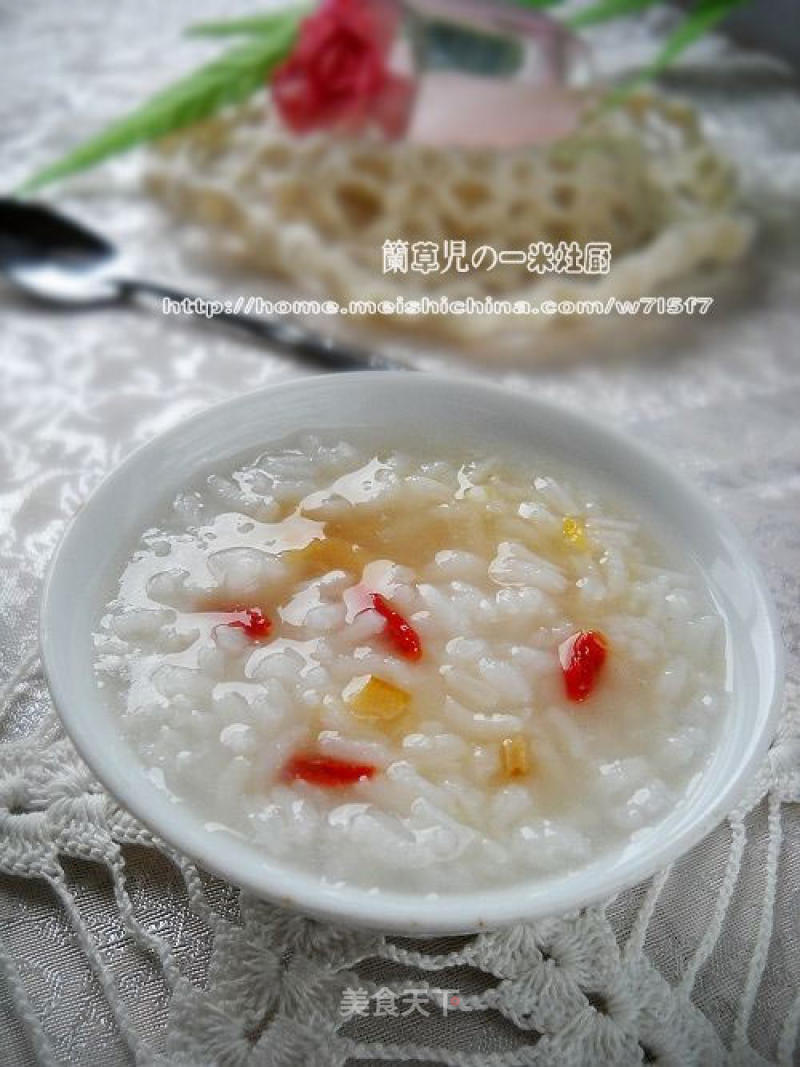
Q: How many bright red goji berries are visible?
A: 4